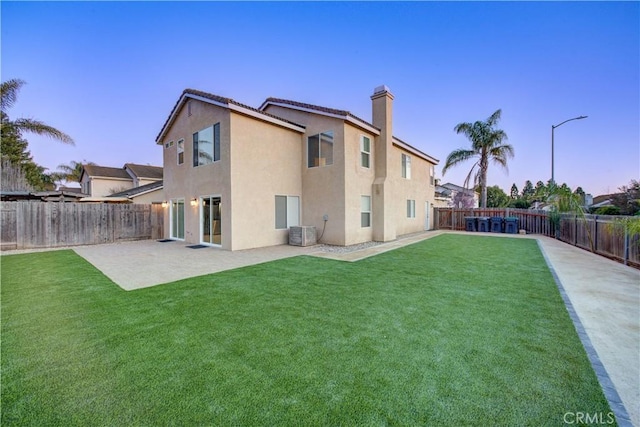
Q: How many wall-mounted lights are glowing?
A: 2